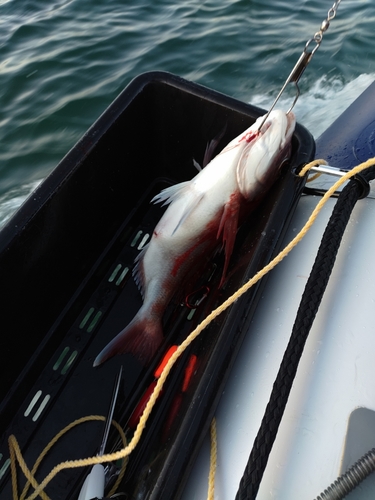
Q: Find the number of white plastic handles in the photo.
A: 1